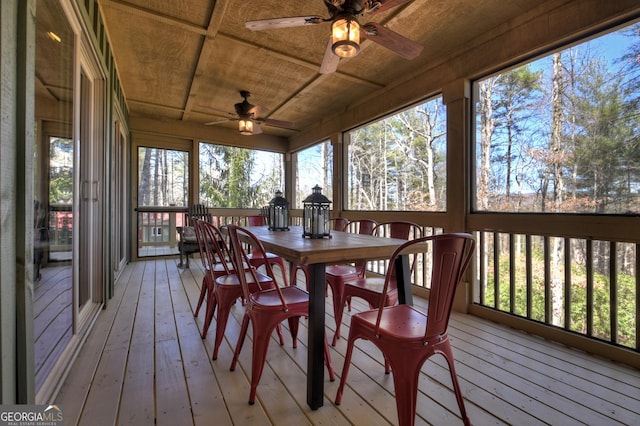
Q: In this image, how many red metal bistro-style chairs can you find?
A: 8